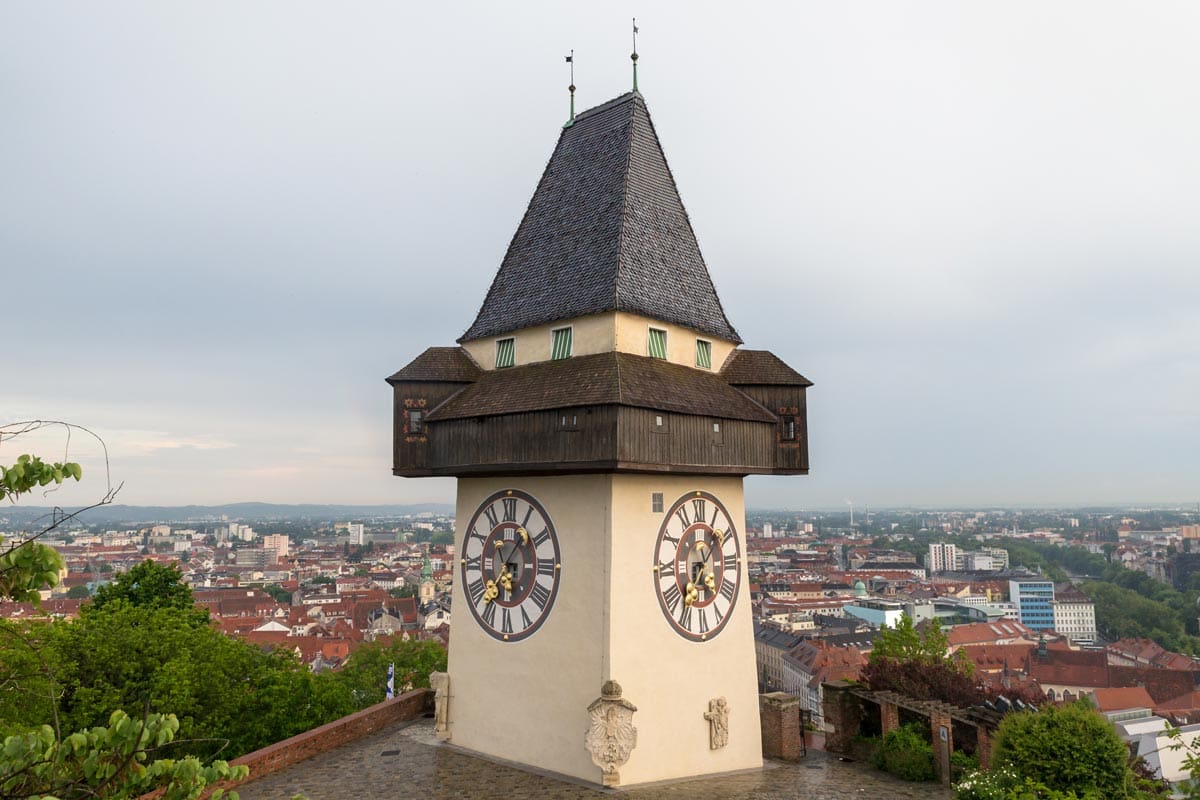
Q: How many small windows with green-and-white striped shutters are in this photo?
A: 4